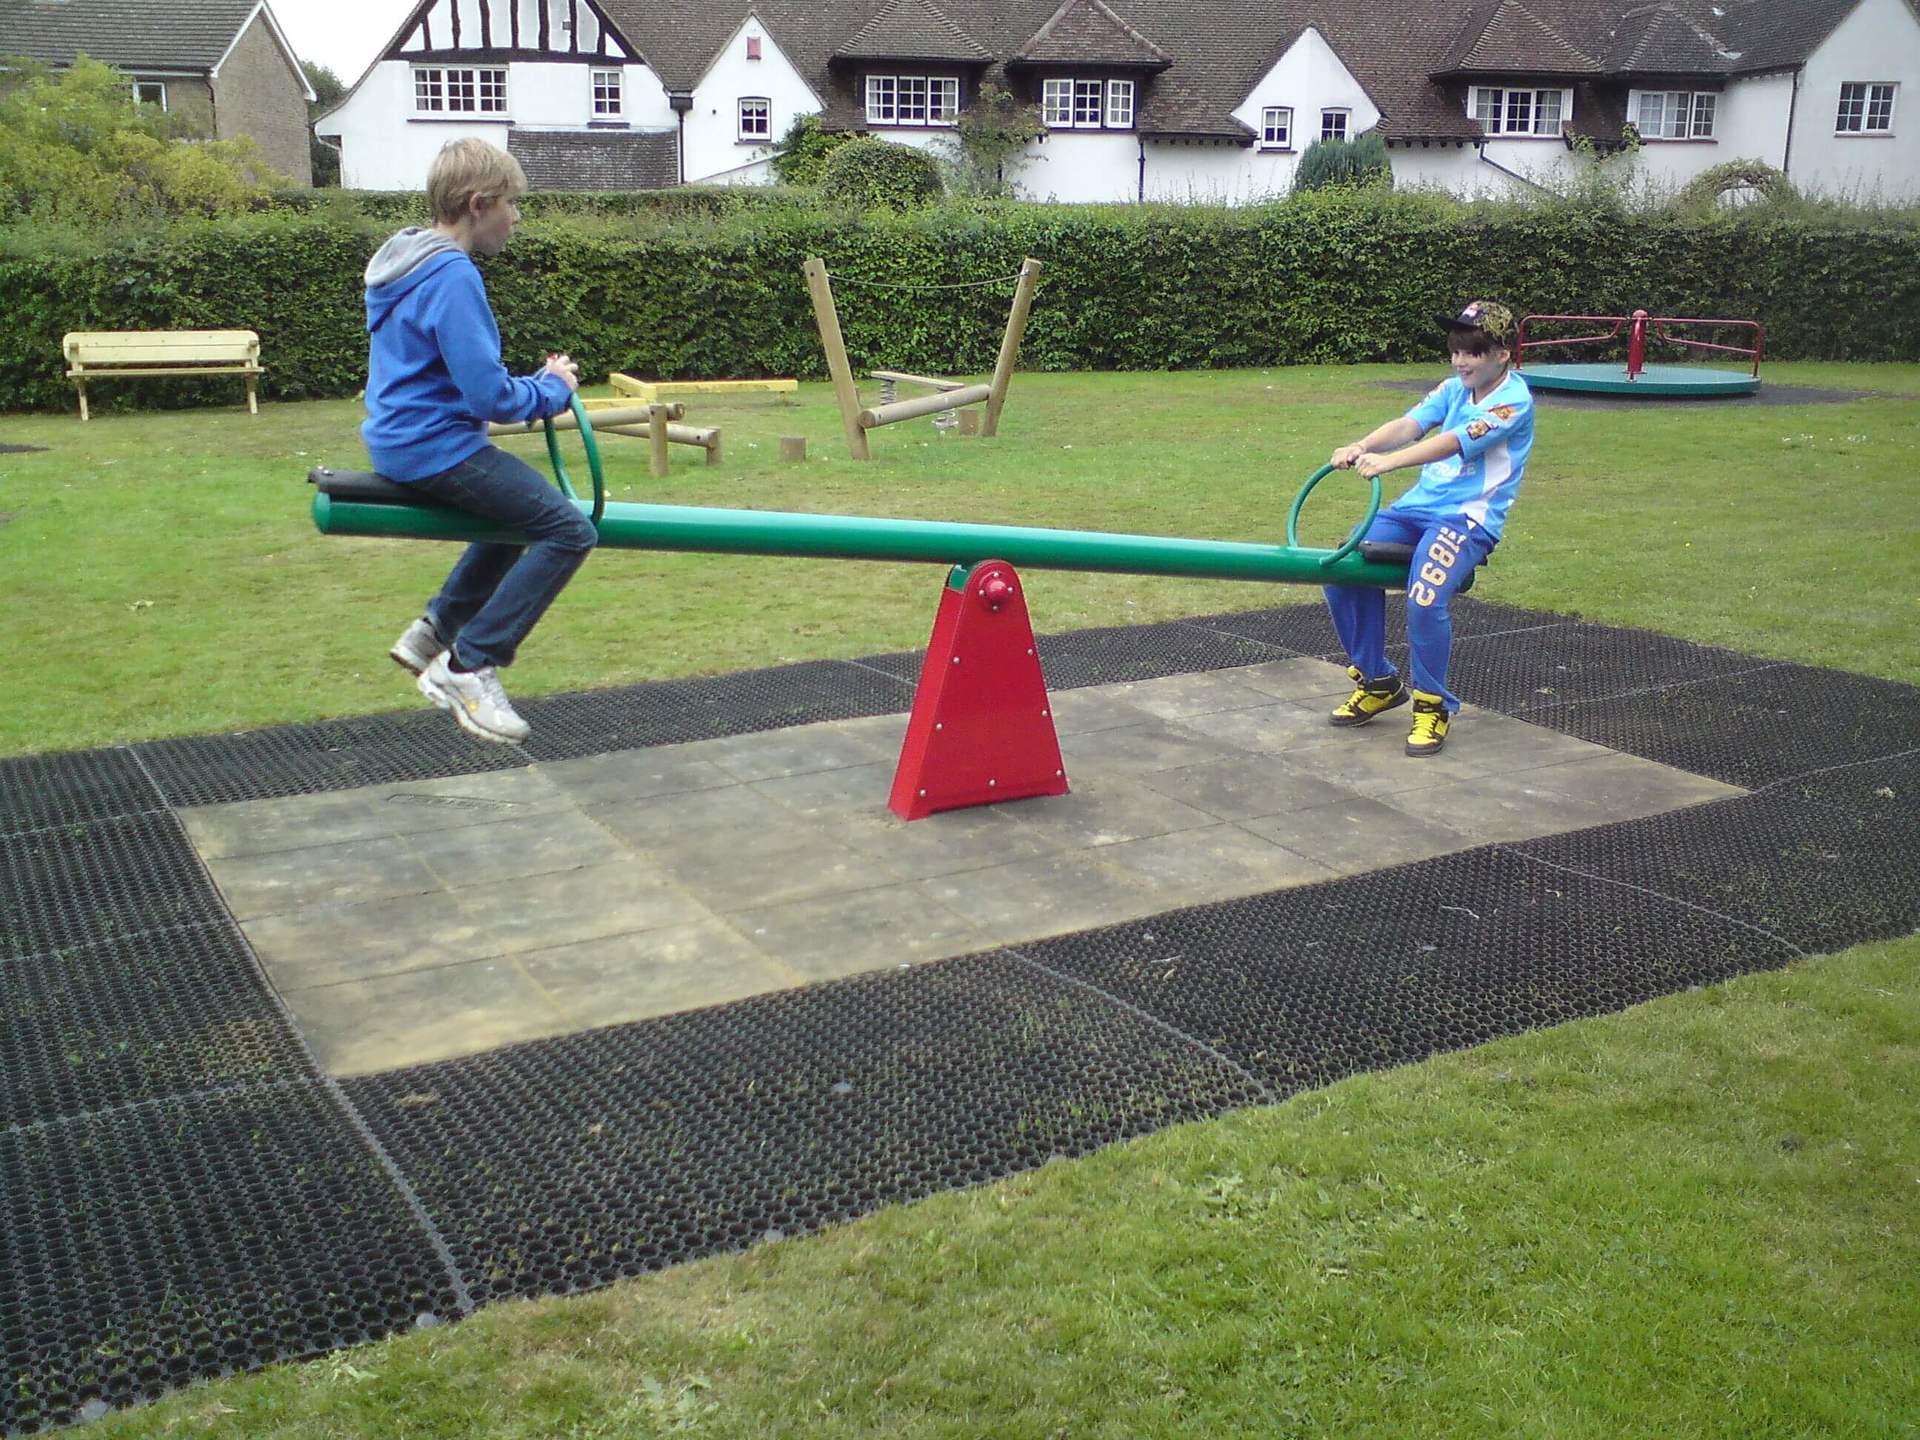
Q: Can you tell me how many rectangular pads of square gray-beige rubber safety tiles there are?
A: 1